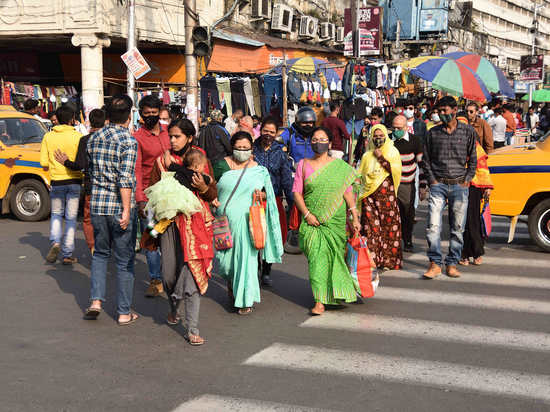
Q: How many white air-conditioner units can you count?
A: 5